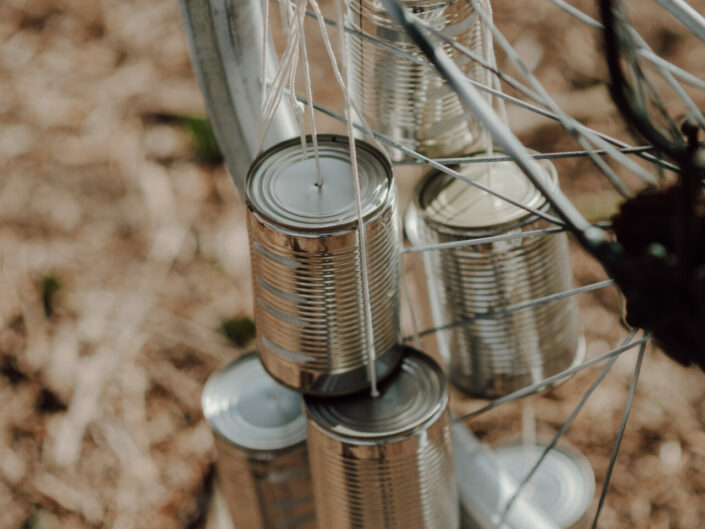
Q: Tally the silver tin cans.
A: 6